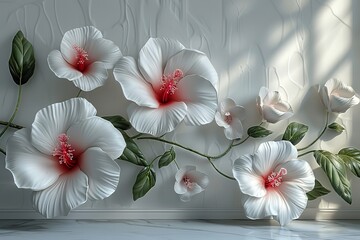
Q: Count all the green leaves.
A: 11